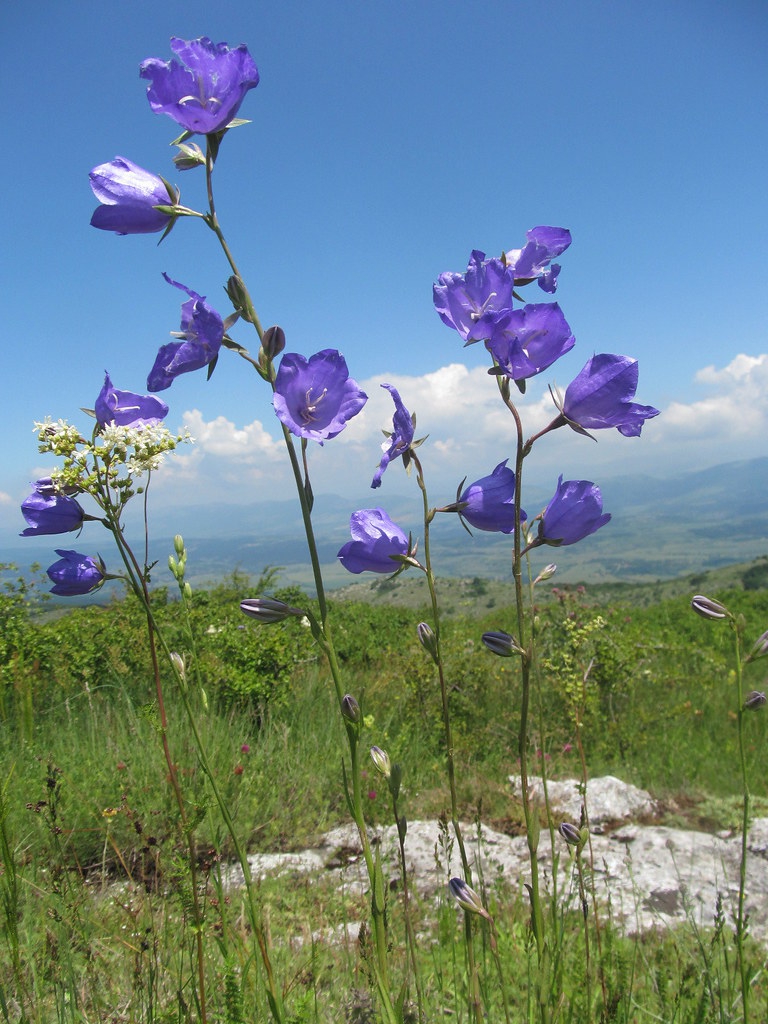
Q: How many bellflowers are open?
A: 15